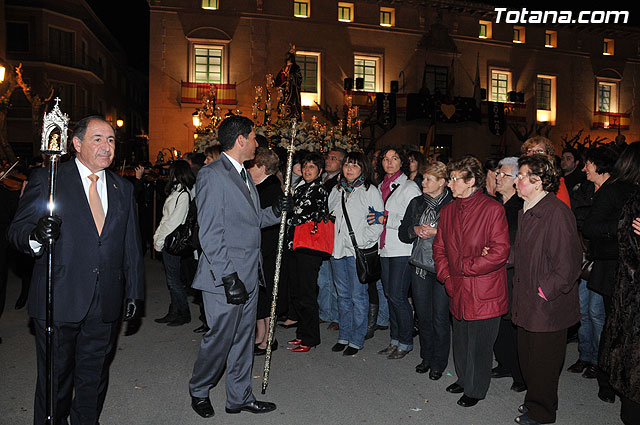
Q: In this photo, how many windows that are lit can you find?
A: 14